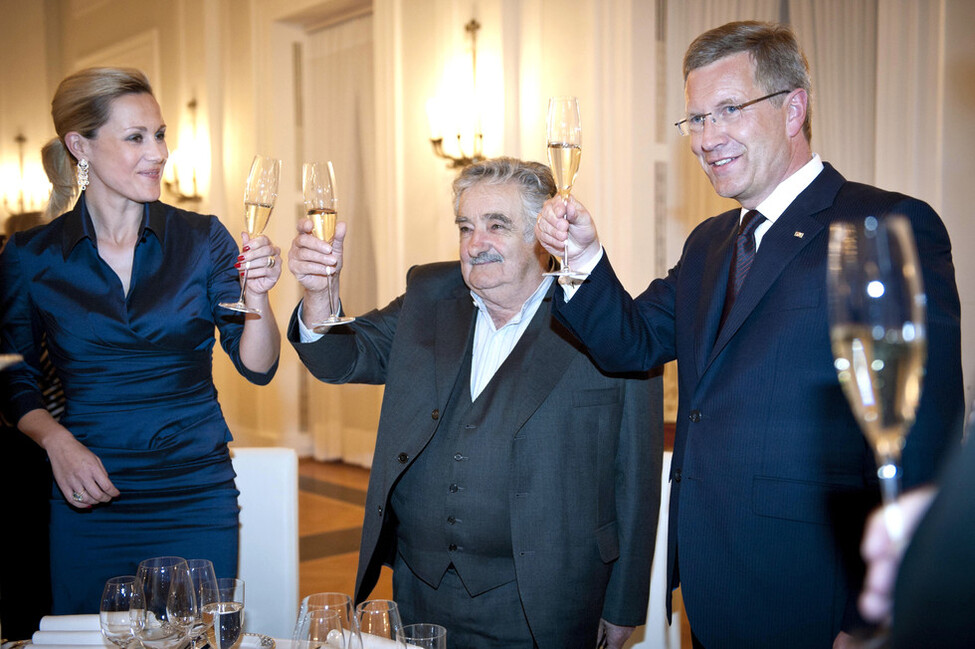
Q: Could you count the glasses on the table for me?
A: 8